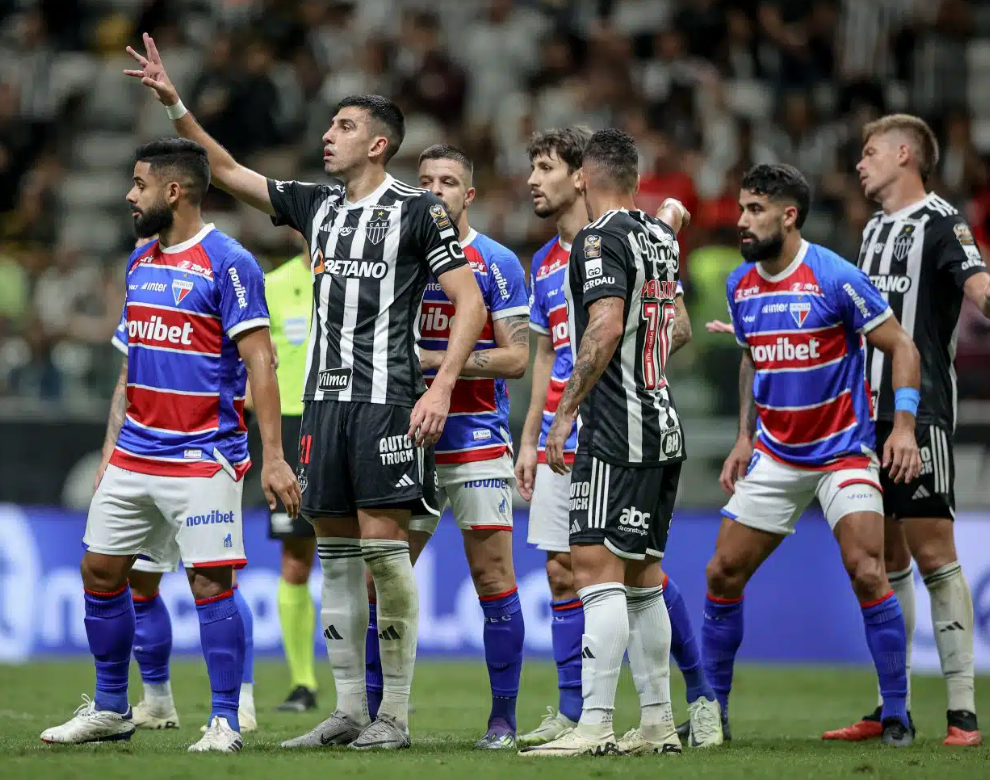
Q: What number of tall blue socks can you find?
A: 10